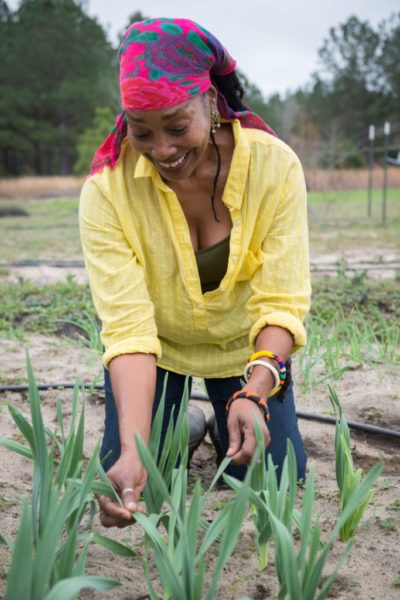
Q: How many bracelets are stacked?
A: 3